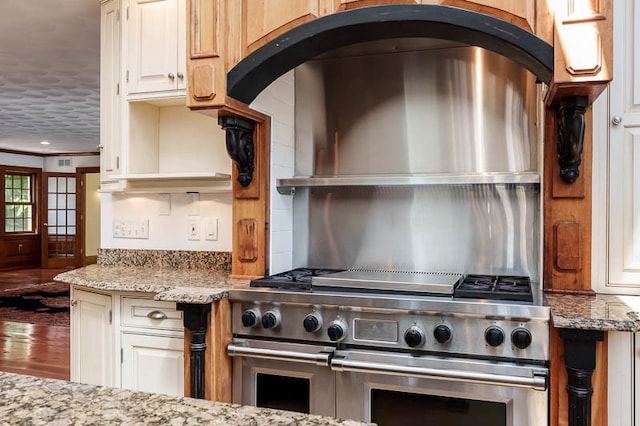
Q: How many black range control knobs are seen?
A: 8